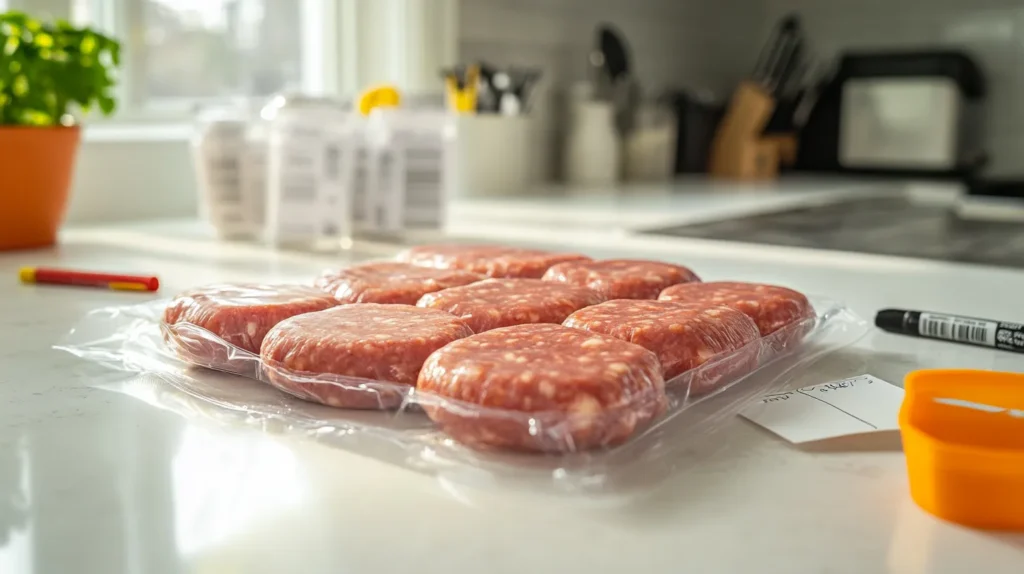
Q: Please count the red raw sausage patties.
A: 9